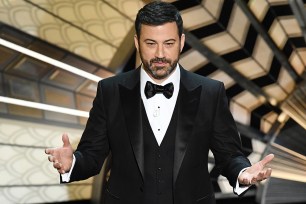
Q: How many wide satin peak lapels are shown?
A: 2